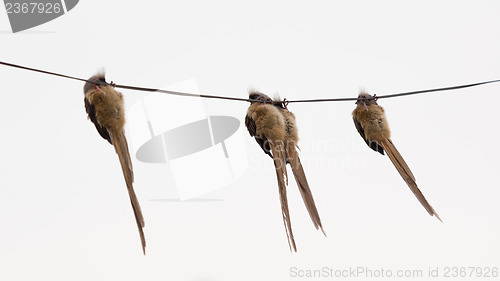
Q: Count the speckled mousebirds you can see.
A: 4